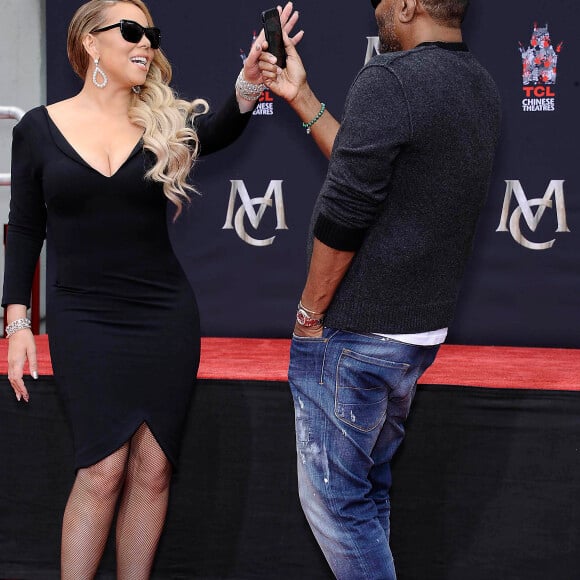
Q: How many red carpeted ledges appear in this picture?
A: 1